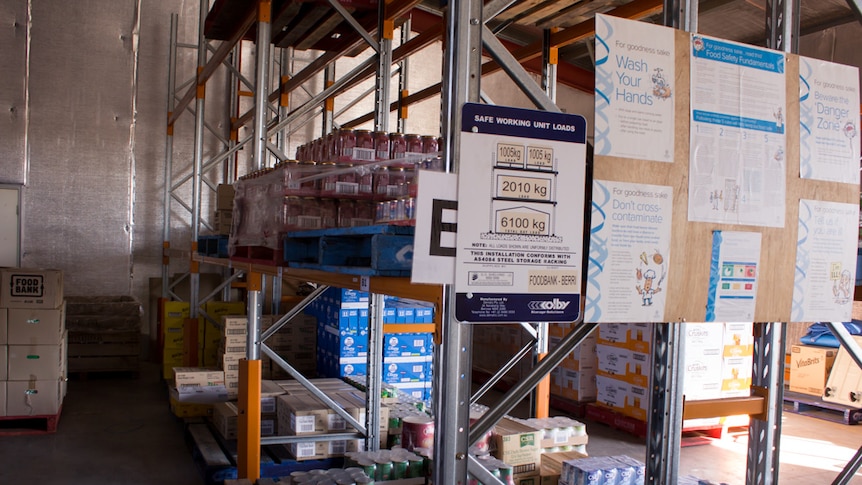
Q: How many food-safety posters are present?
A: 6